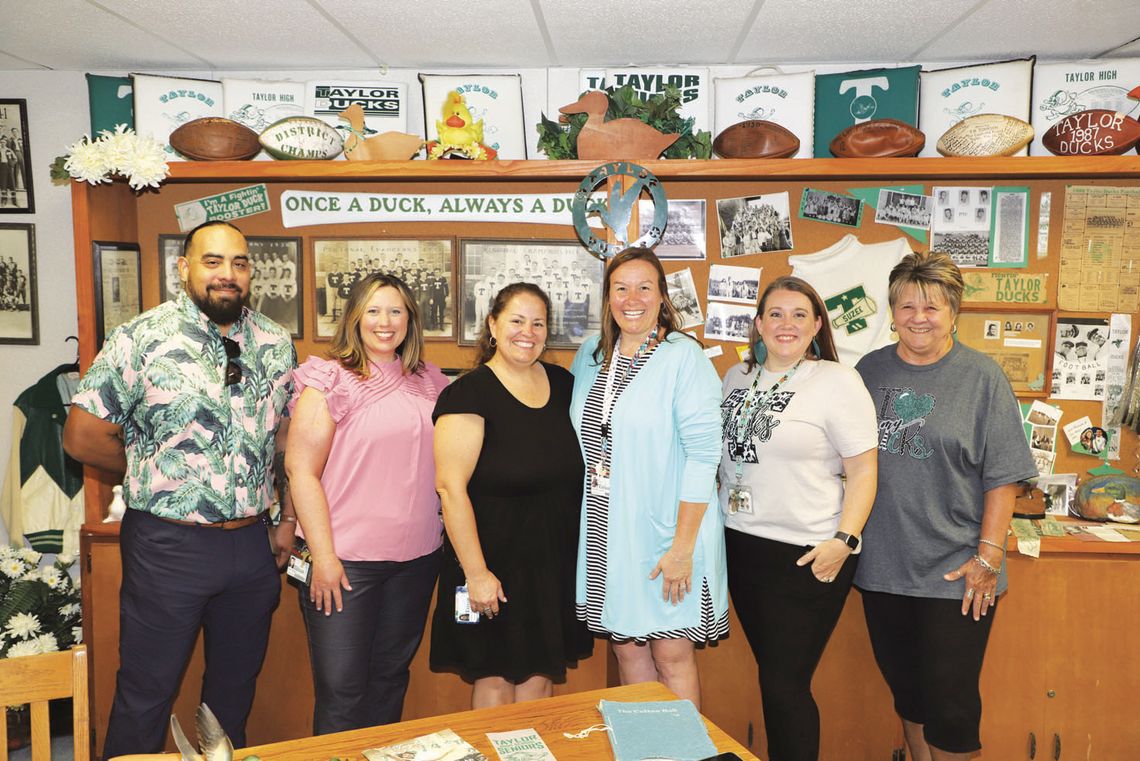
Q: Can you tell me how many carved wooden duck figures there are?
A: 2